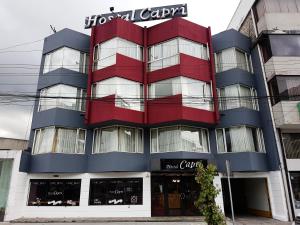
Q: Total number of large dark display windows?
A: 2